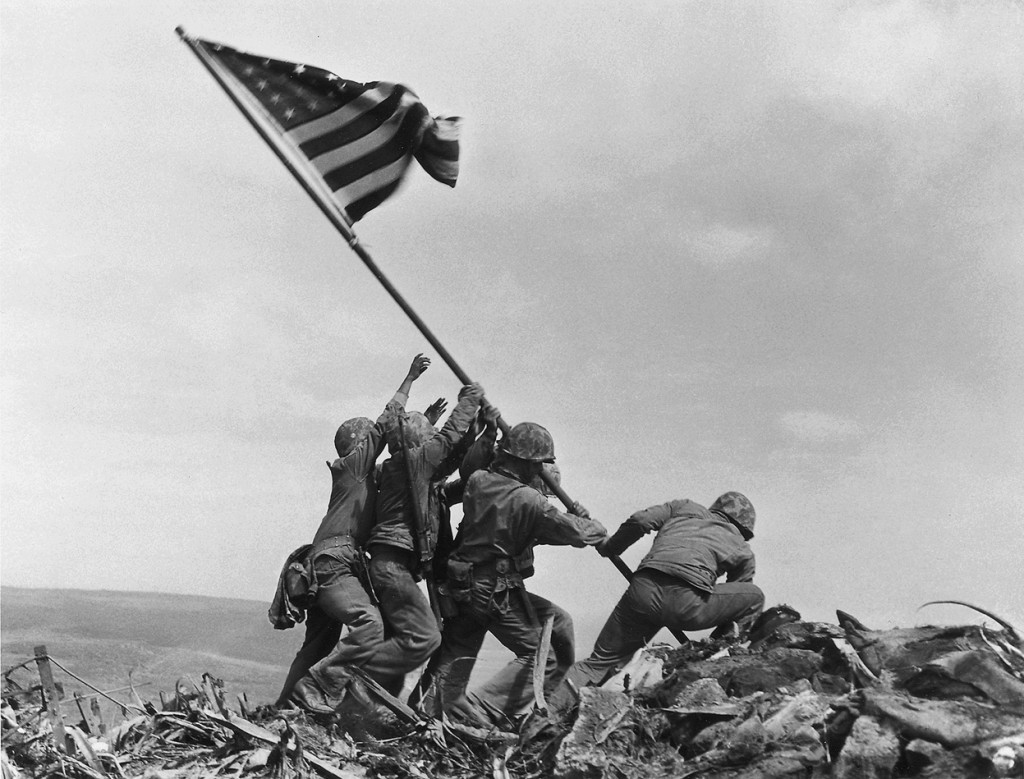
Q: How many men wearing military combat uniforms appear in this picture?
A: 6